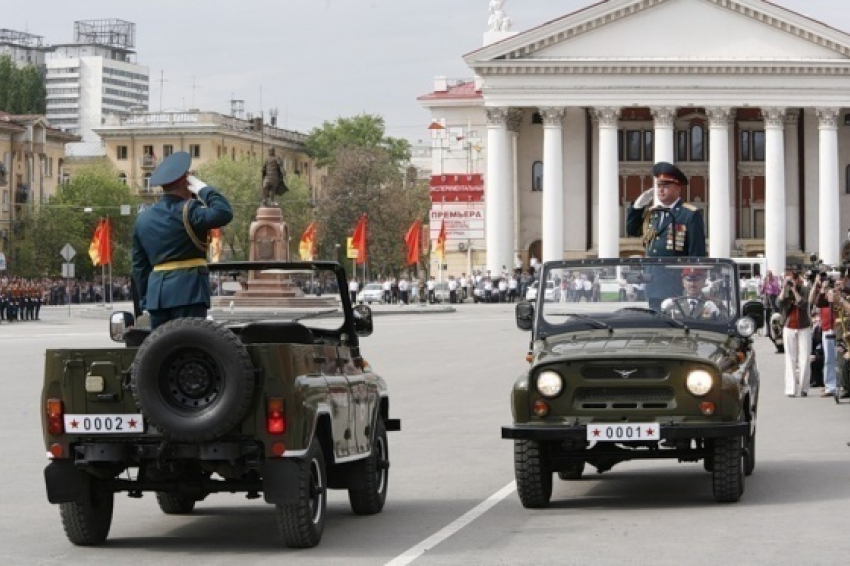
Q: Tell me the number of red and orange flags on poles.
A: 7